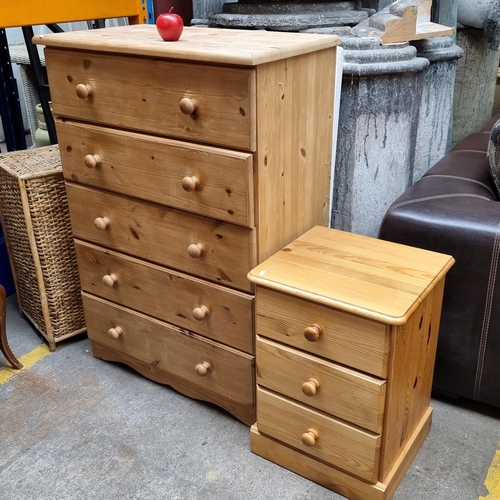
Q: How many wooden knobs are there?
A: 13